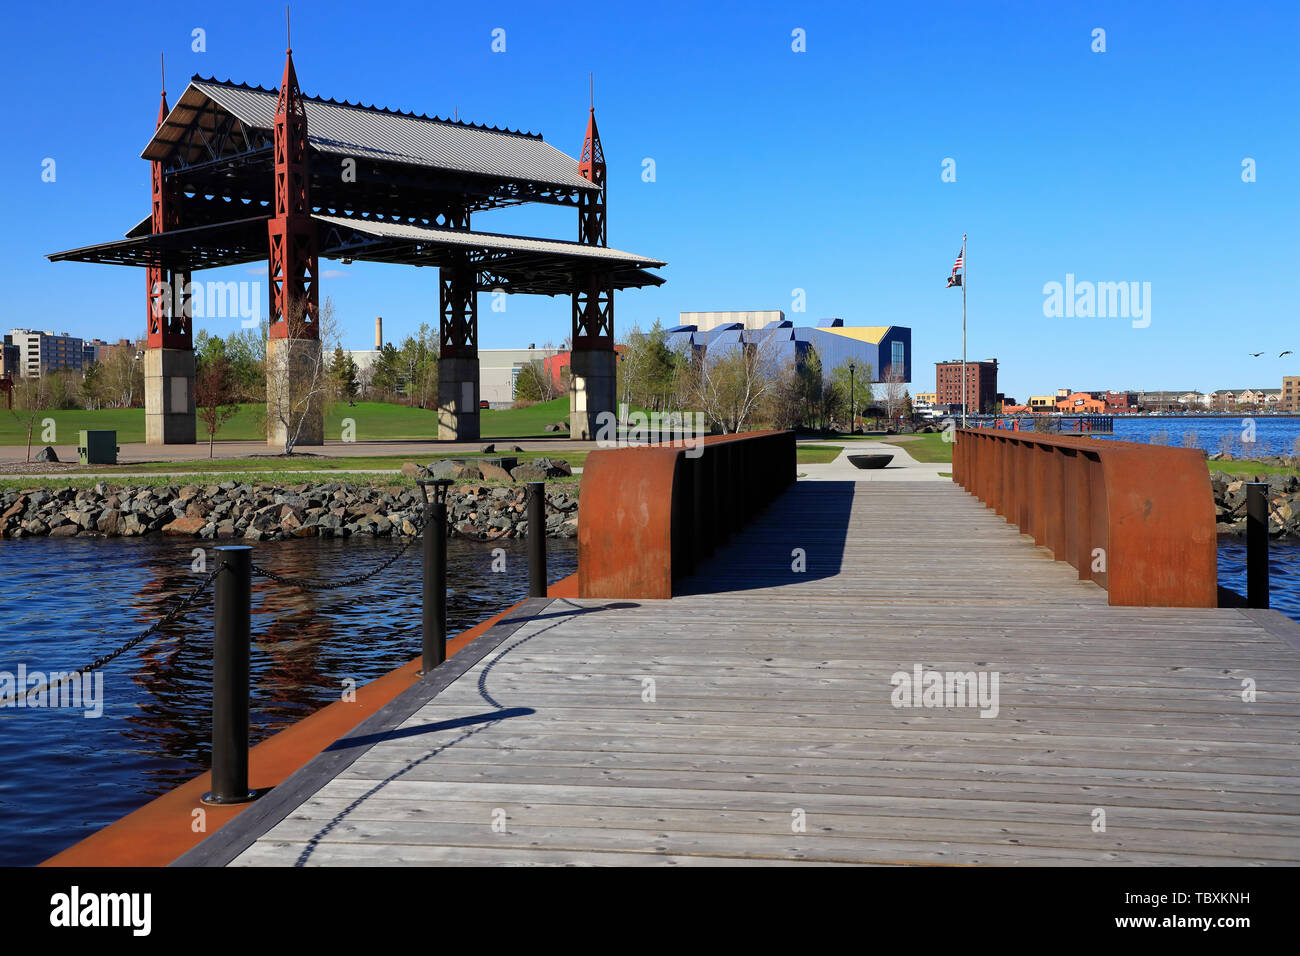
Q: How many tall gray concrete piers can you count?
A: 4